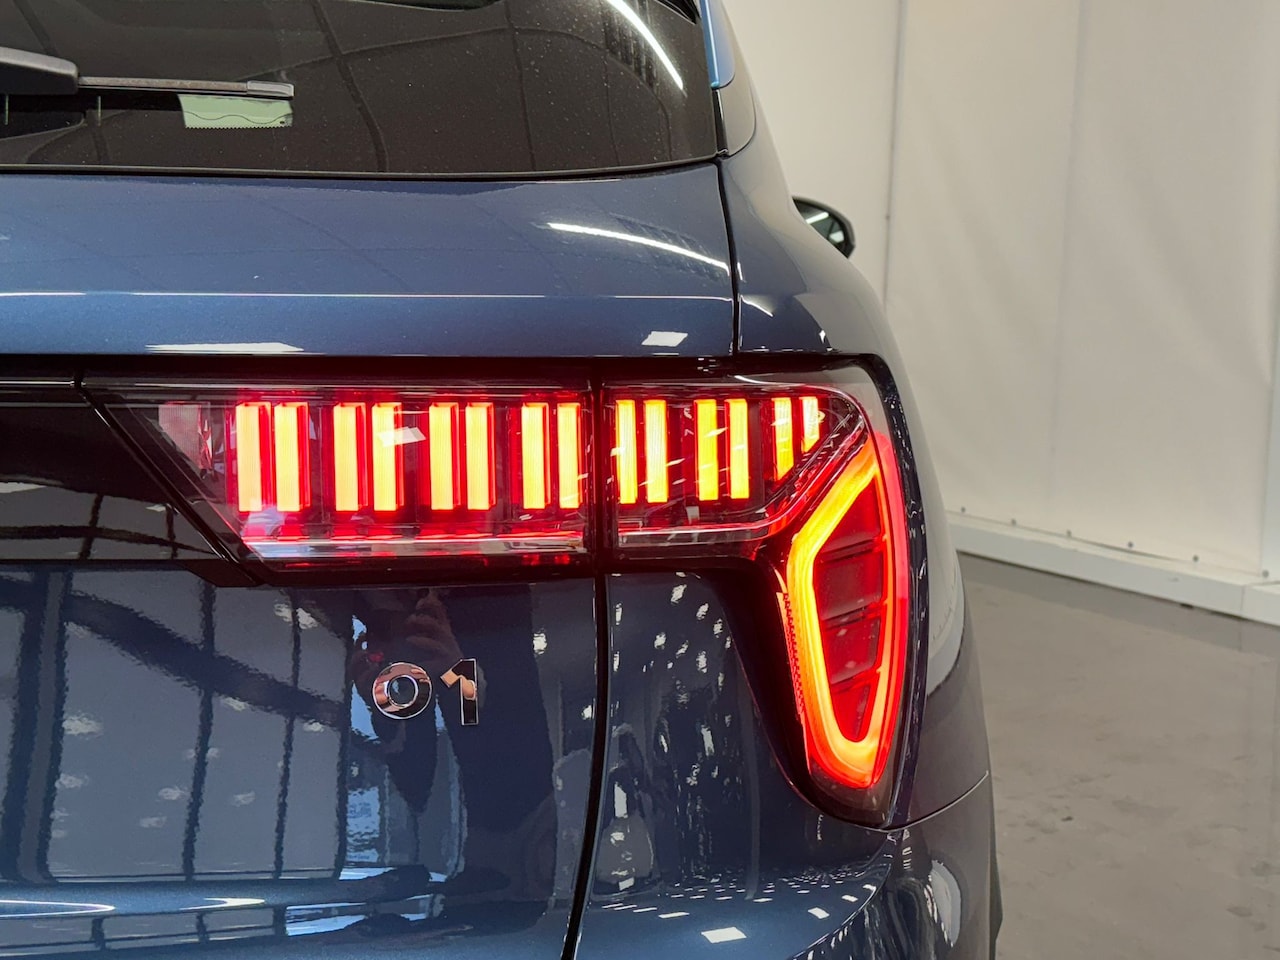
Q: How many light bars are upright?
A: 14